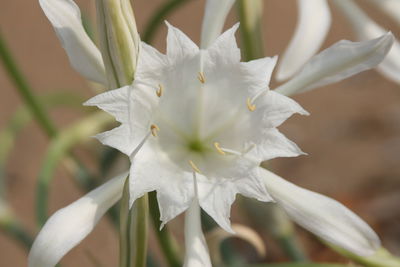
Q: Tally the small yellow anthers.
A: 6